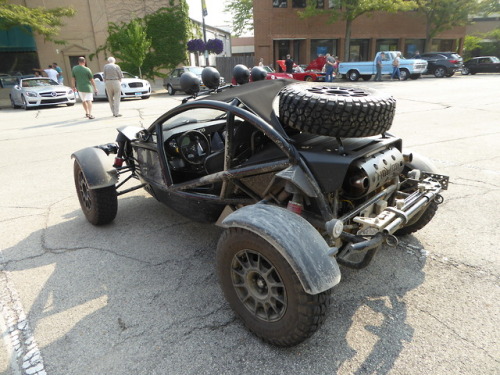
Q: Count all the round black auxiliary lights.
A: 4